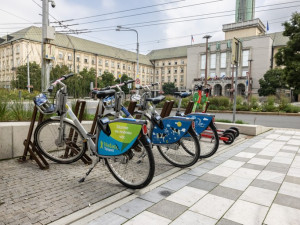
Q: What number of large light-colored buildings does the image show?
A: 2